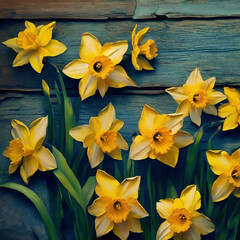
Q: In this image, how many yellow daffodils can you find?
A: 11